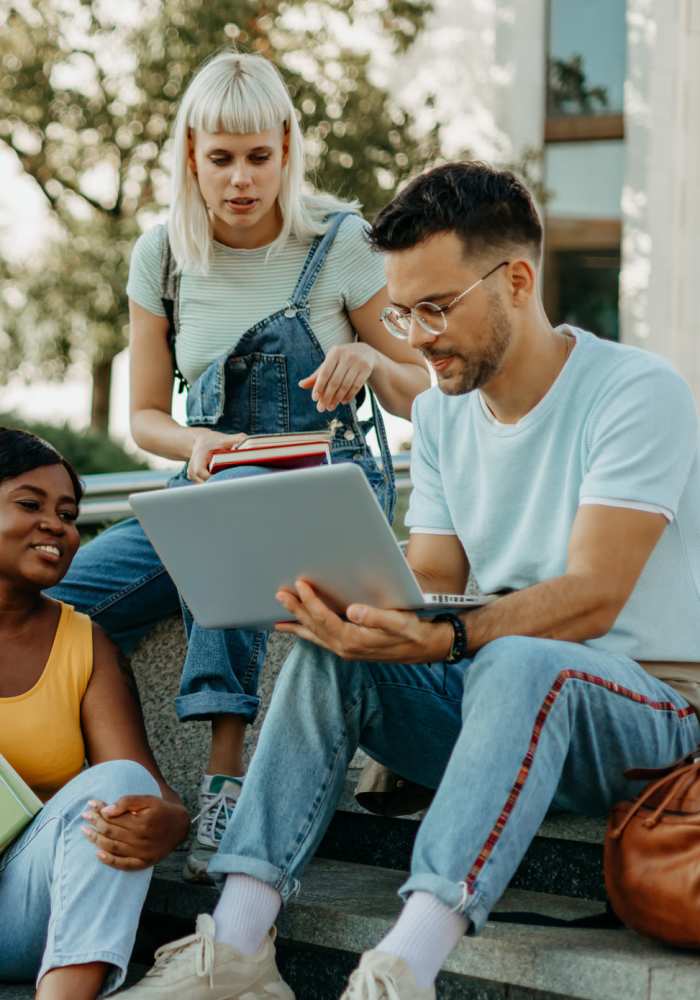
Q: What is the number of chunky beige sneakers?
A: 2